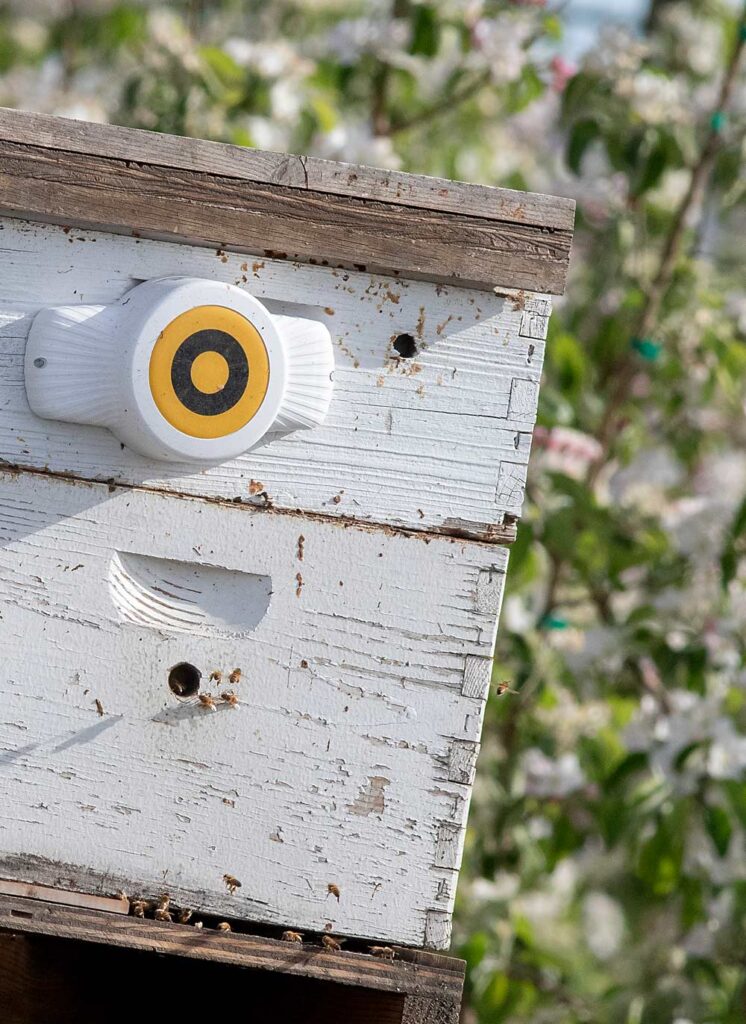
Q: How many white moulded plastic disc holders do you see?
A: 1